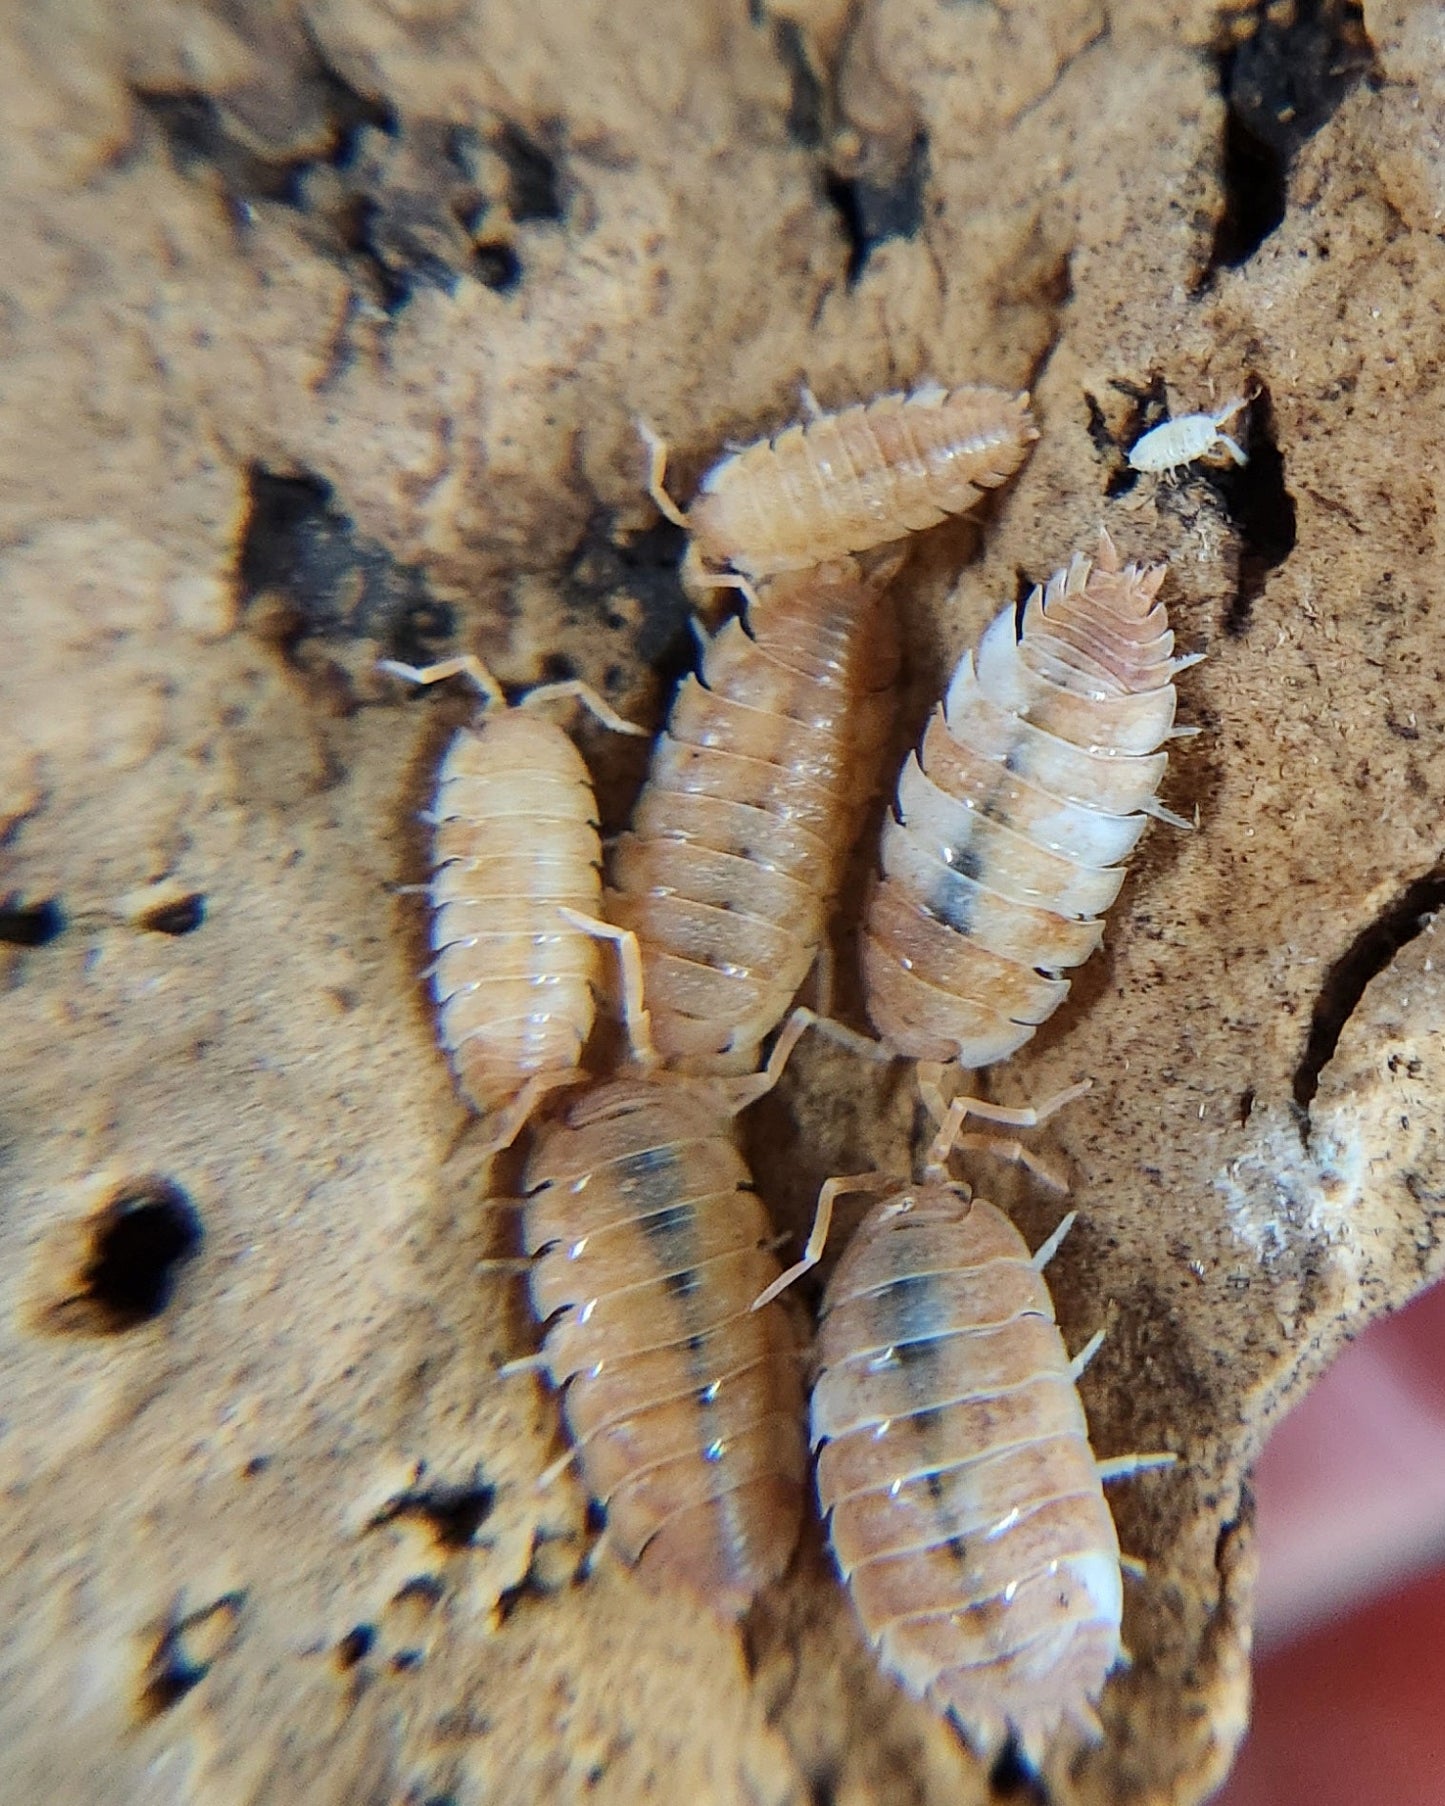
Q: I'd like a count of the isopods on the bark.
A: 7